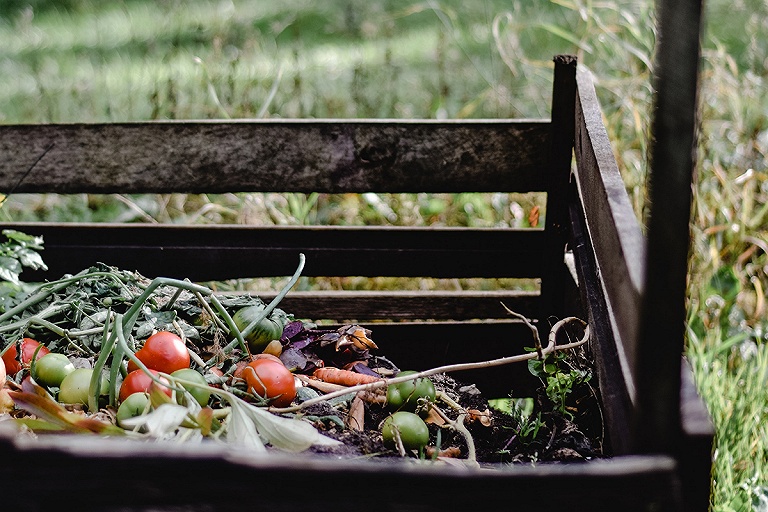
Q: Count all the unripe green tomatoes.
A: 7